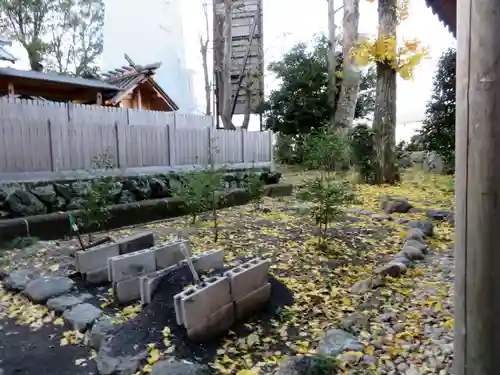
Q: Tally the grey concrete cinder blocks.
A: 12